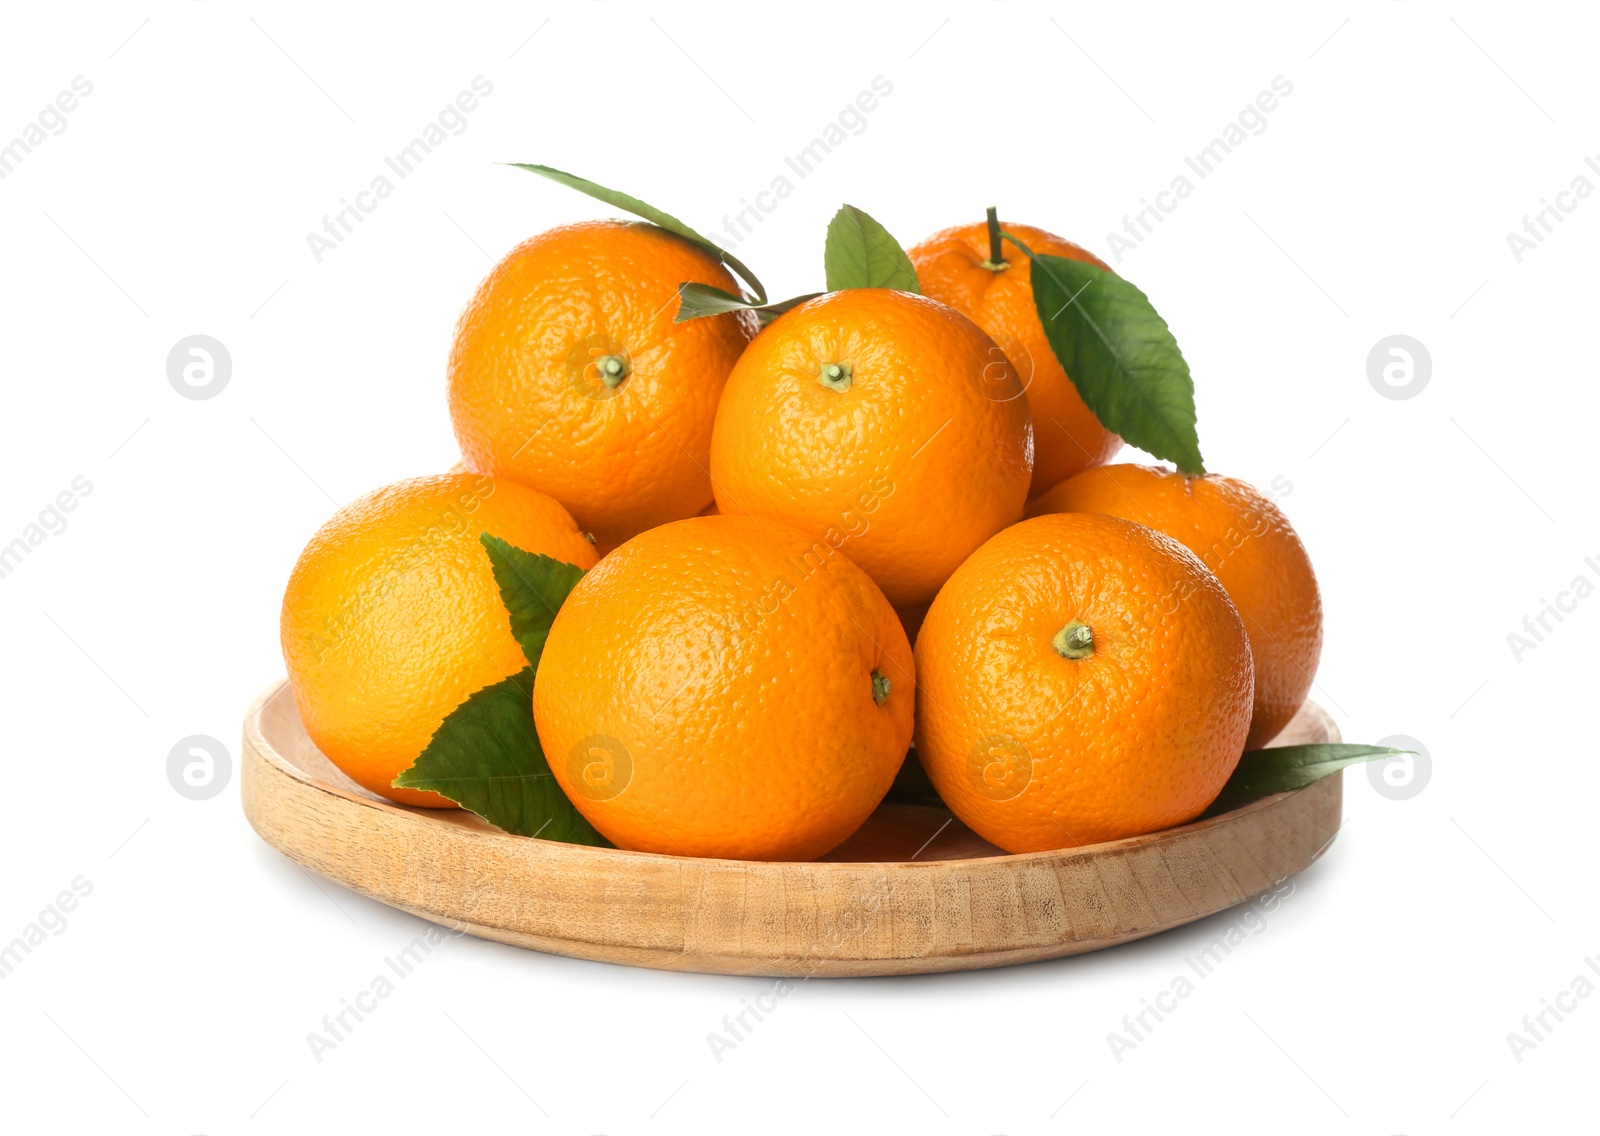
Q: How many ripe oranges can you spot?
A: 7